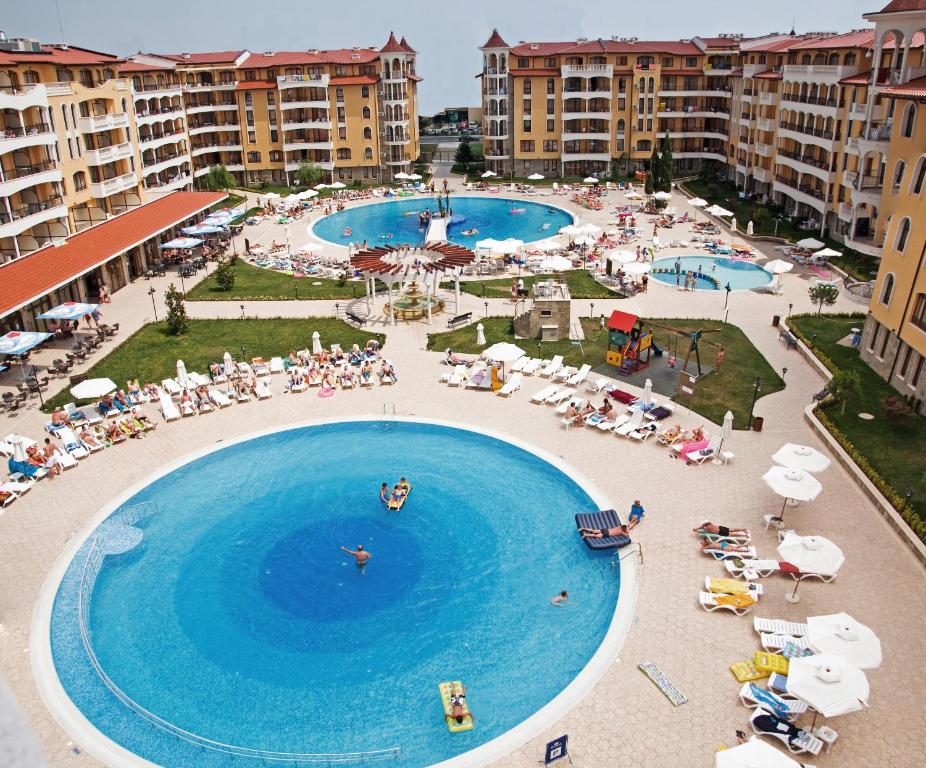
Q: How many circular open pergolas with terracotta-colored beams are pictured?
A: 1